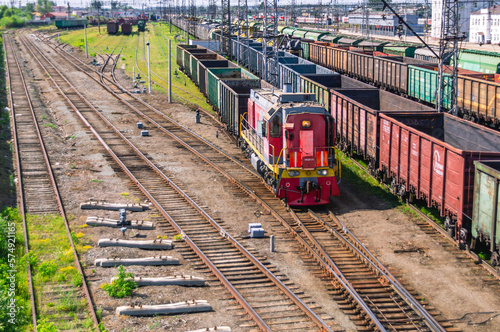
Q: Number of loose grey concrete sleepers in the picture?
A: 7